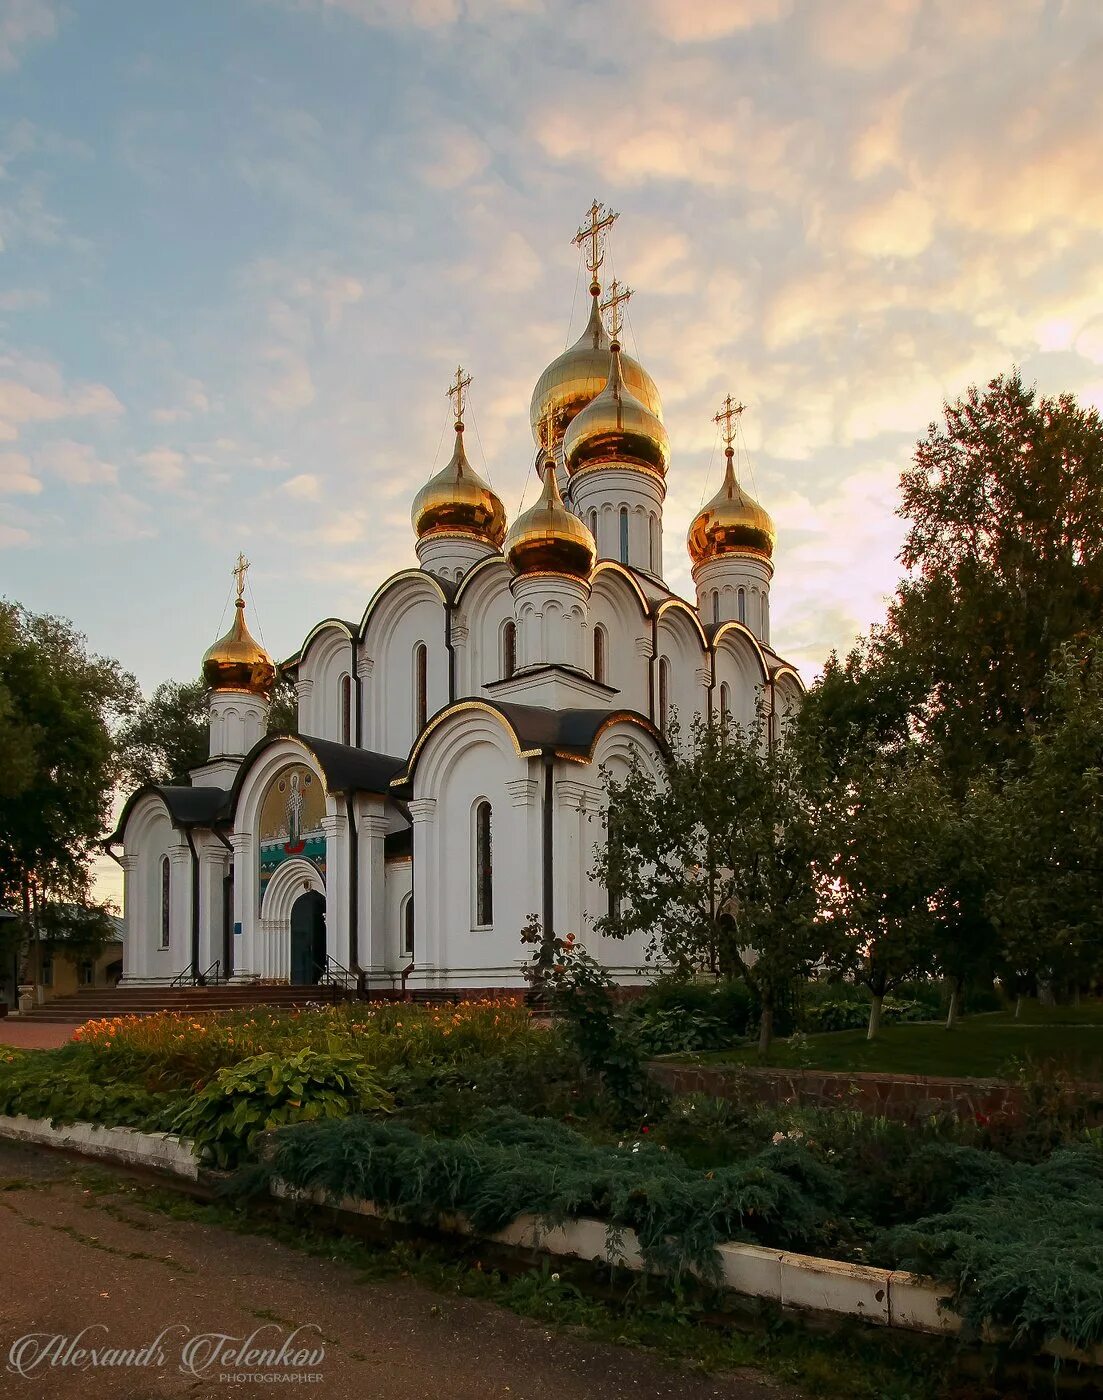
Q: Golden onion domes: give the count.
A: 6